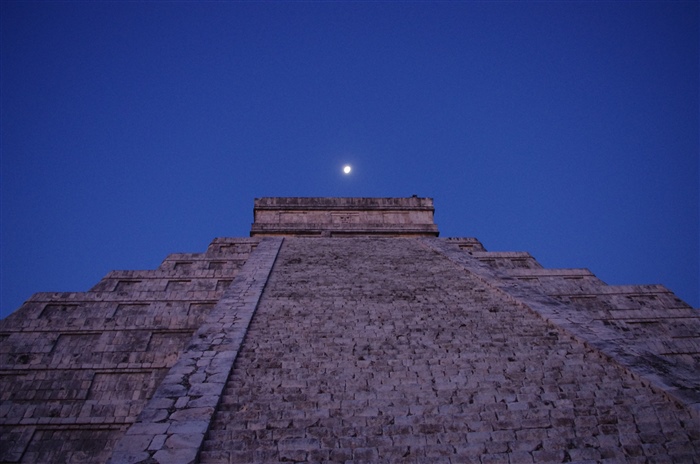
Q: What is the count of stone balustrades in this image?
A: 2